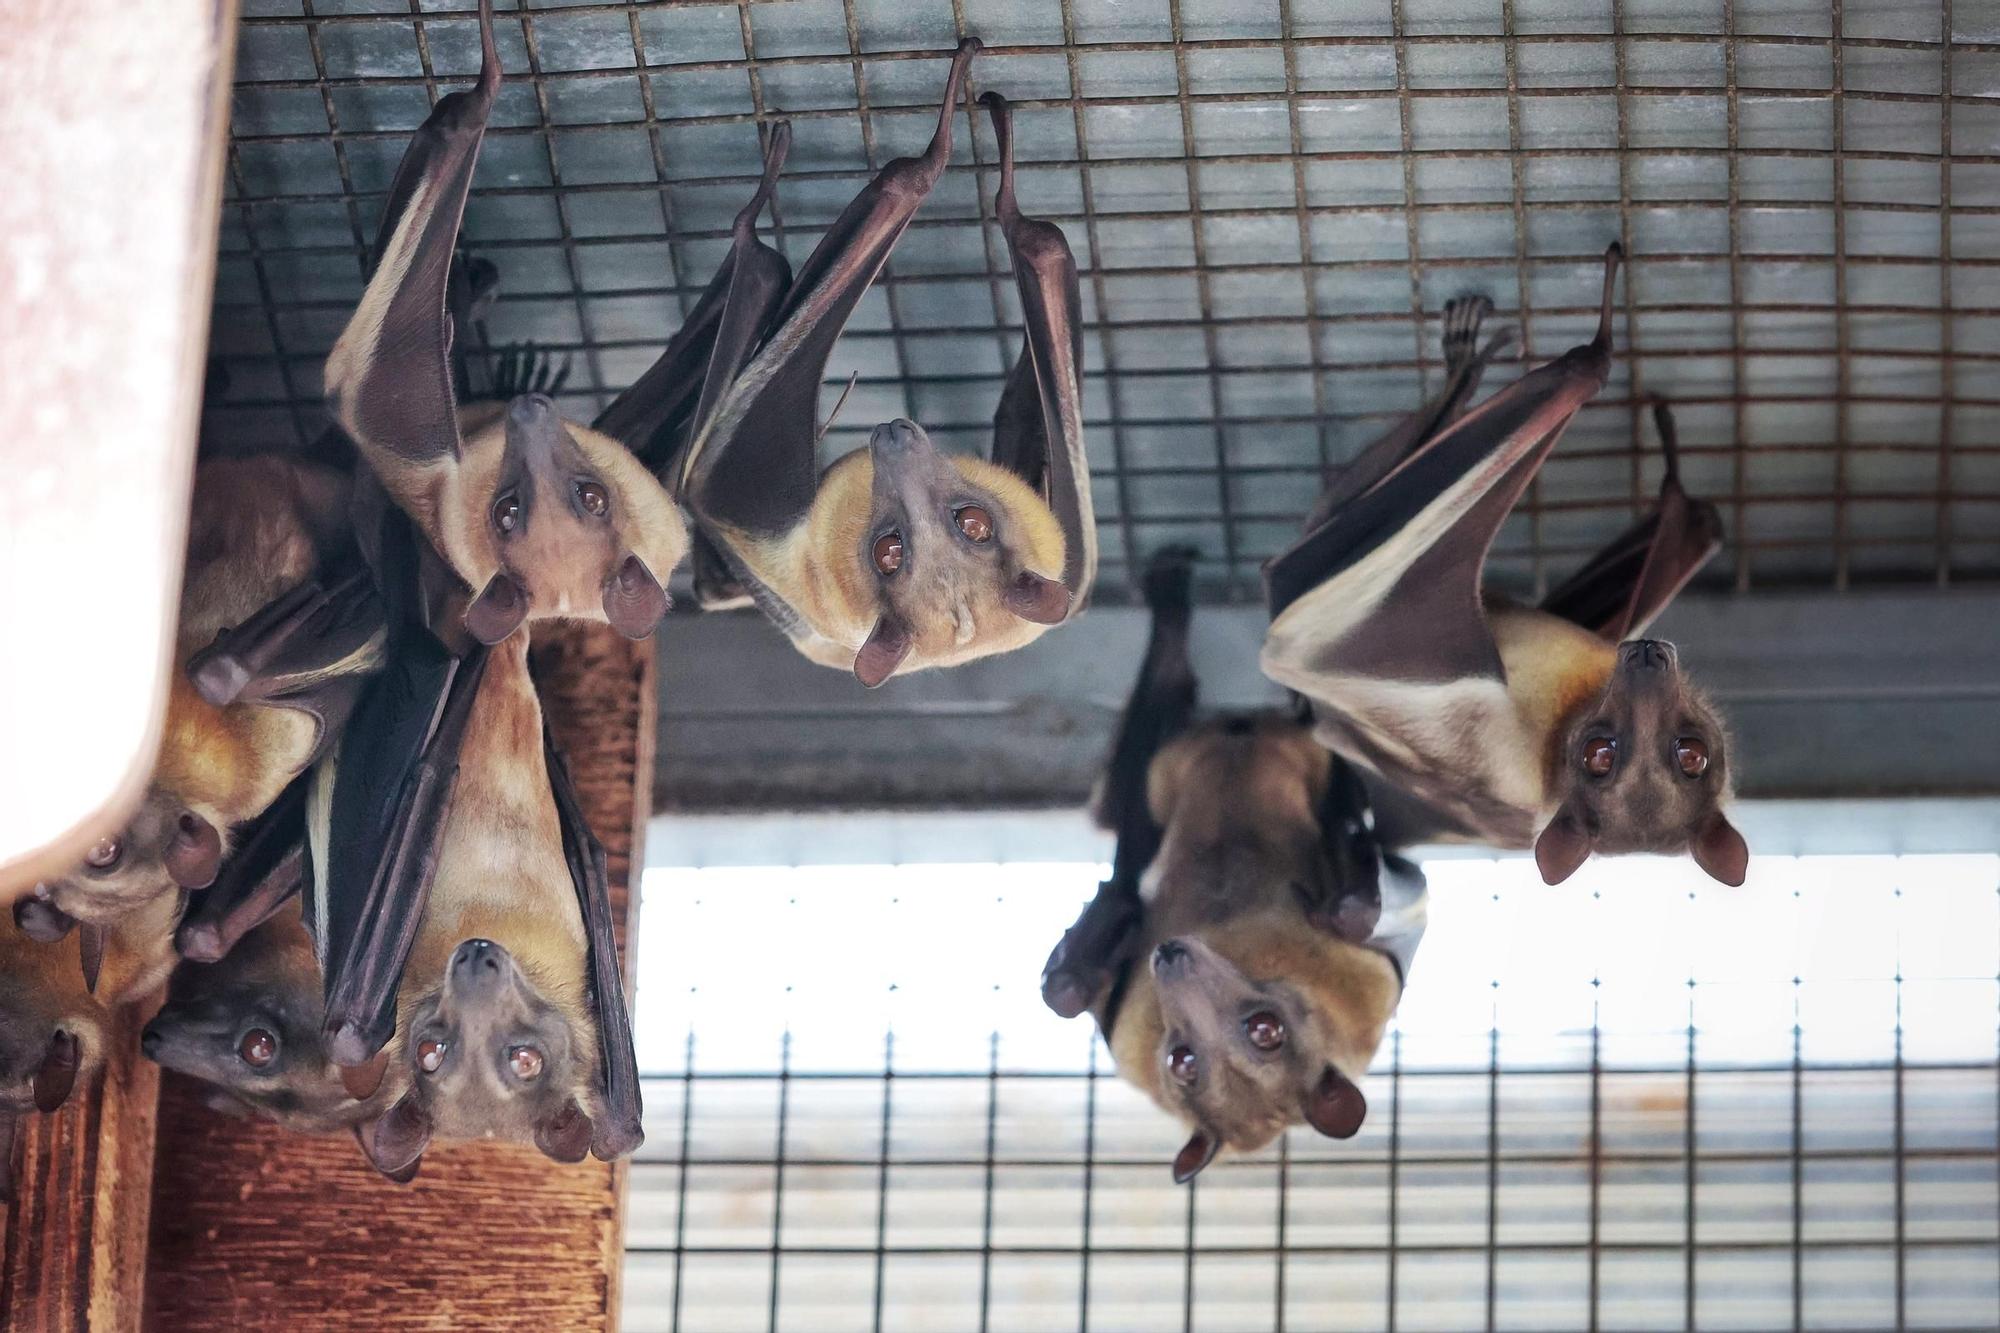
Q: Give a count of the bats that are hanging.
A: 8